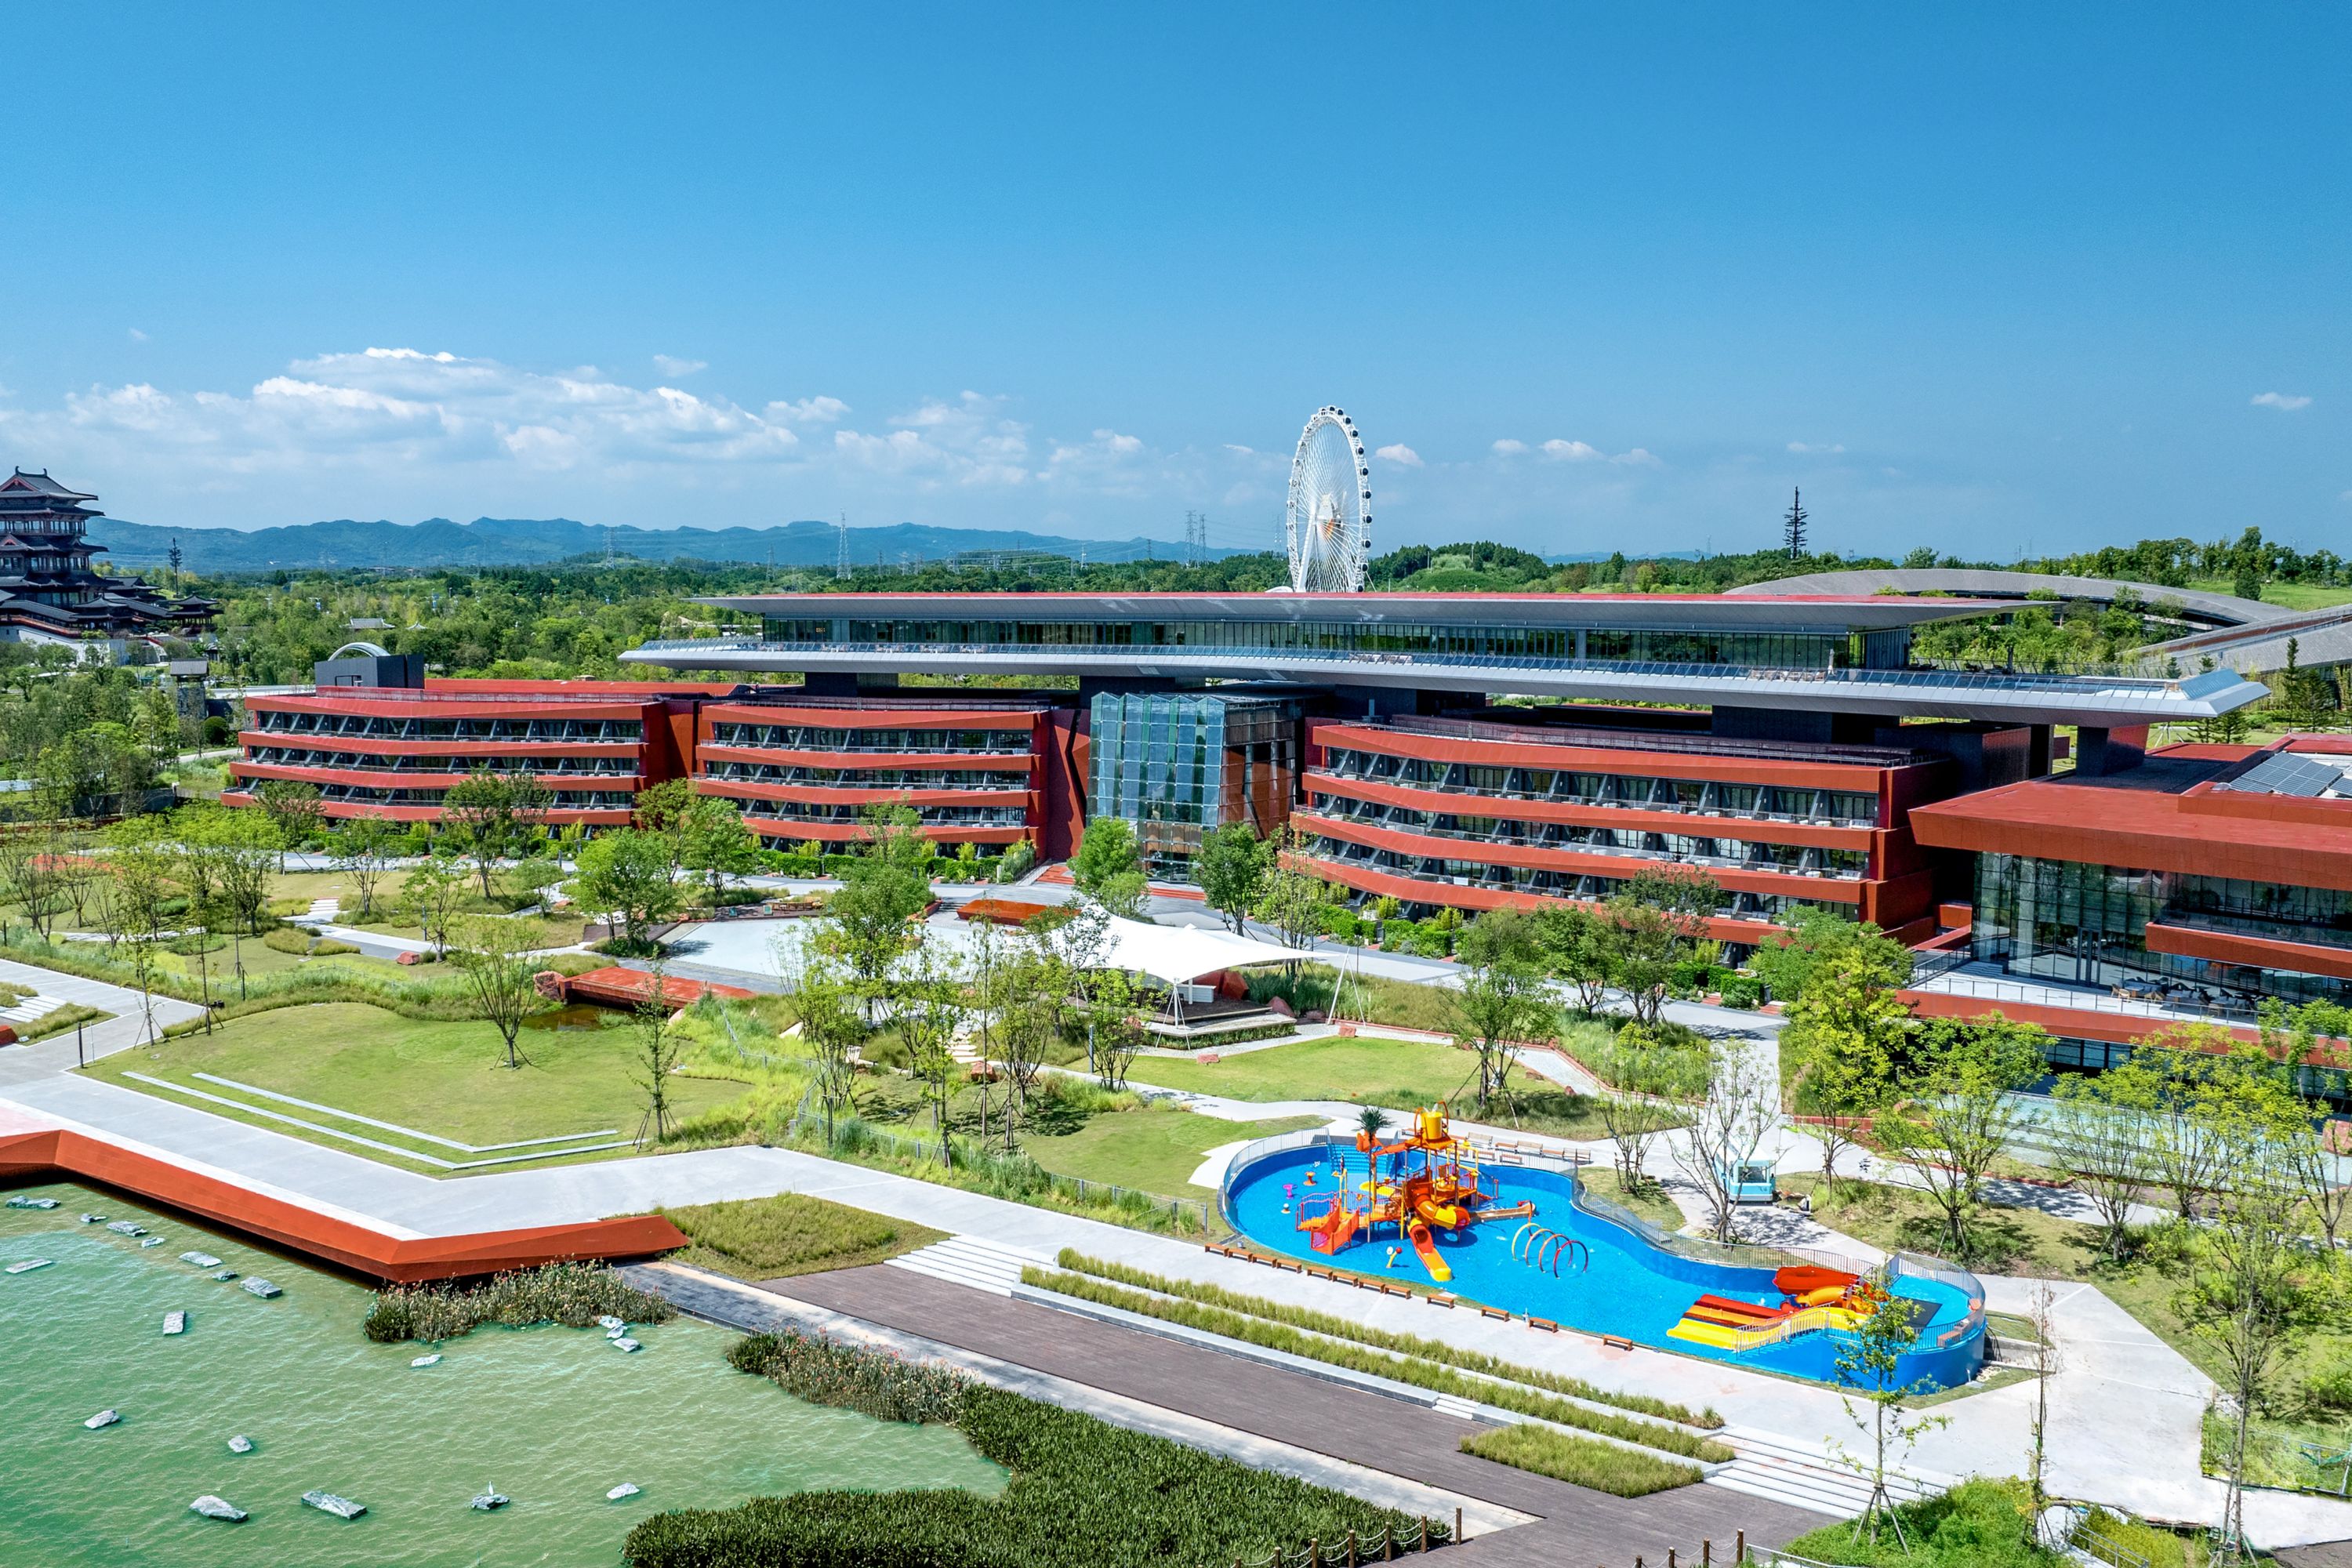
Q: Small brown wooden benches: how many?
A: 12